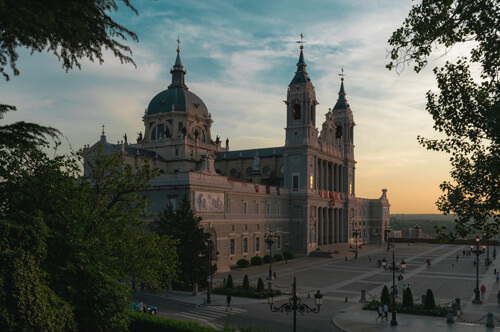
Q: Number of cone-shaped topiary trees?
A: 6